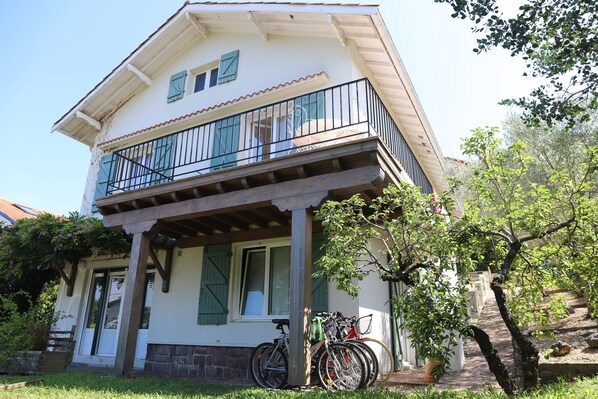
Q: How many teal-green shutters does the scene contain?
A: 8